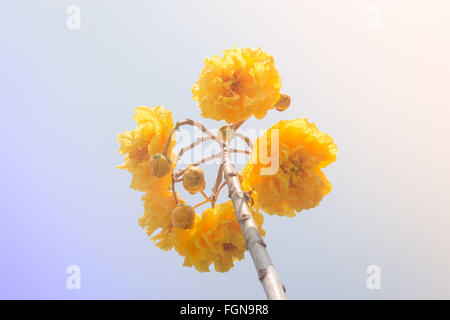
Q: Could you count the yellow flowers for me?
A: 5